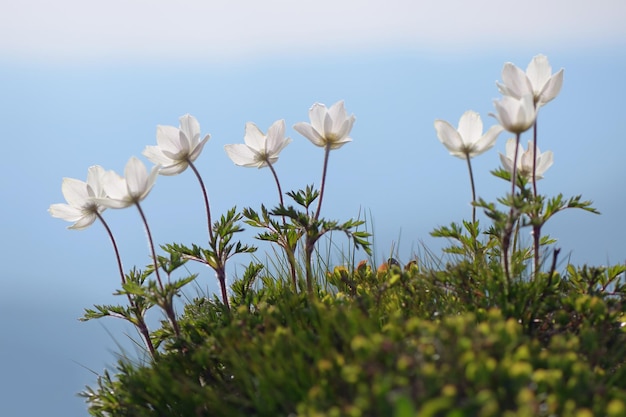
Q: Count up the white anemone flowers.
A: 9